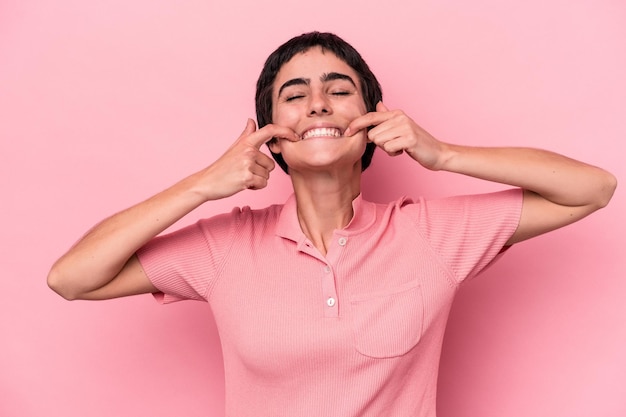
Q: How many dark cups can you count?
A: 0